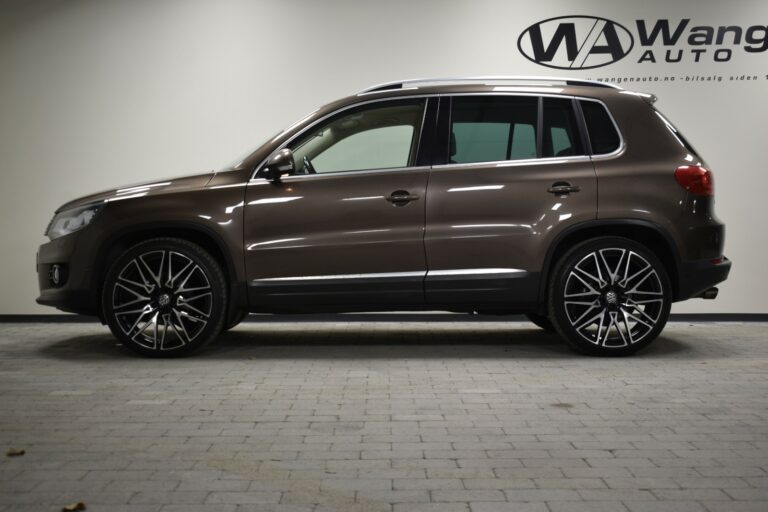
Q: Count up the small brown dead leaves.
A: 2